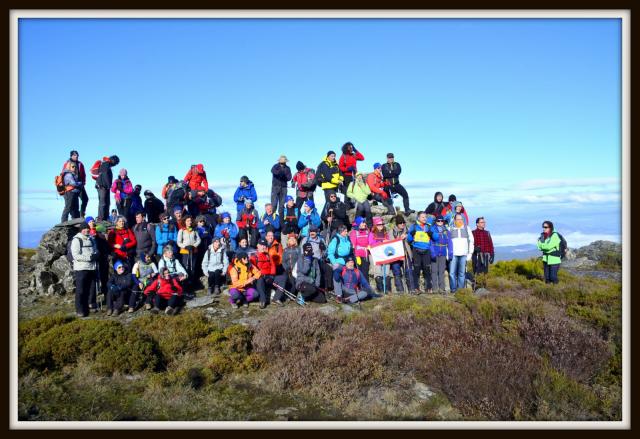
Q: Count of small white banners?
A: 1